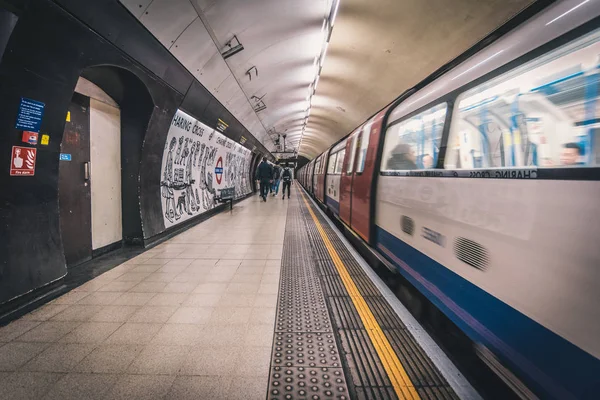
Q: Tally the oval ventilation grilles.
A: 2